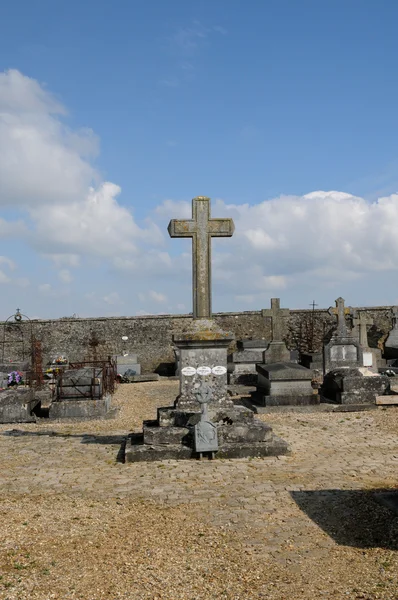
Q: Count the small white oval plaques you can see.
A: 3